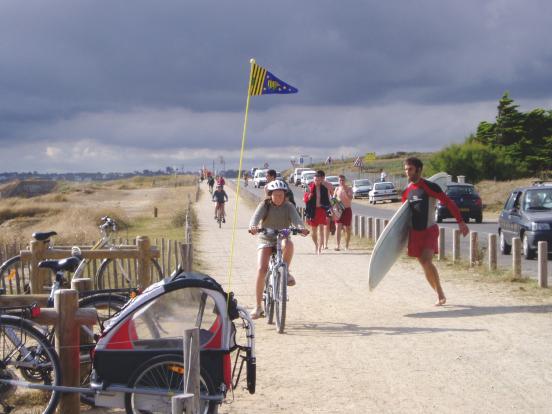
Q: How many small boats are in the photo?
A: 0